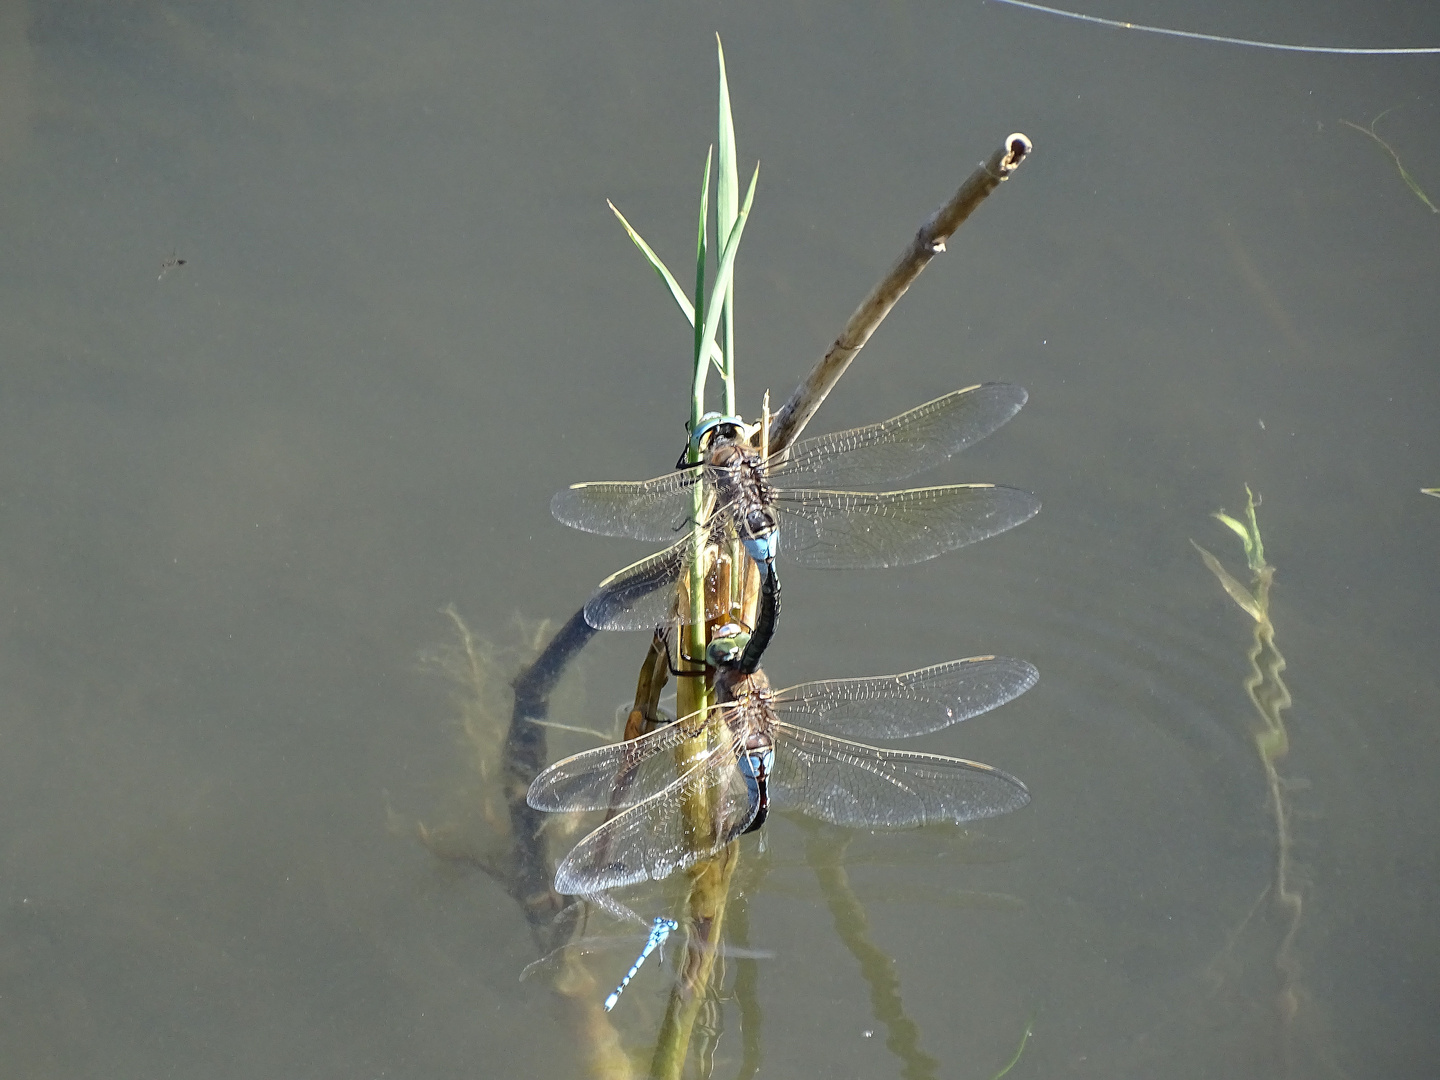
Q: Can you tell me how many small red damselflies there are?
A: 0